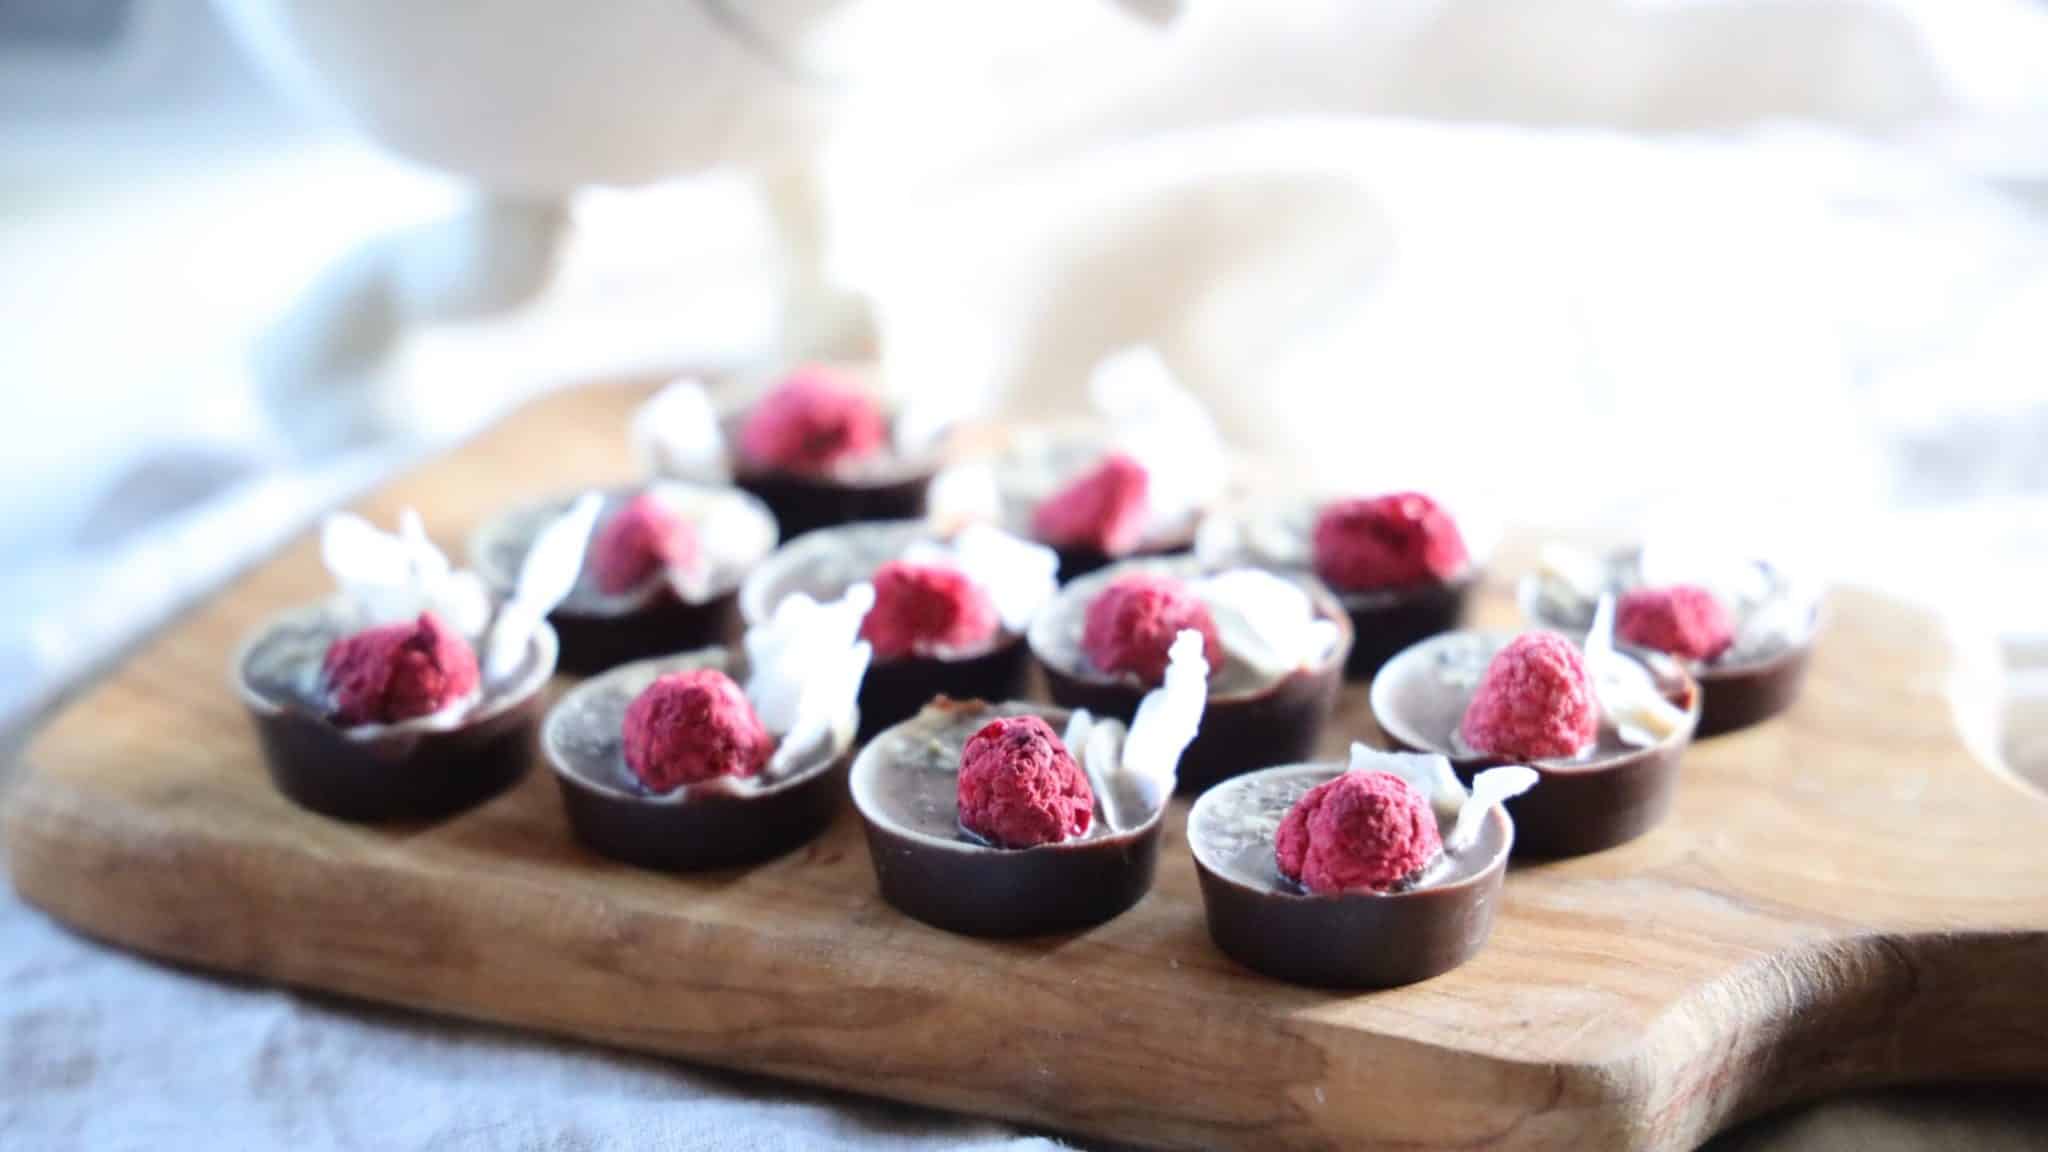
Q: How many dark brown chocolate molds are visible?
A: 12